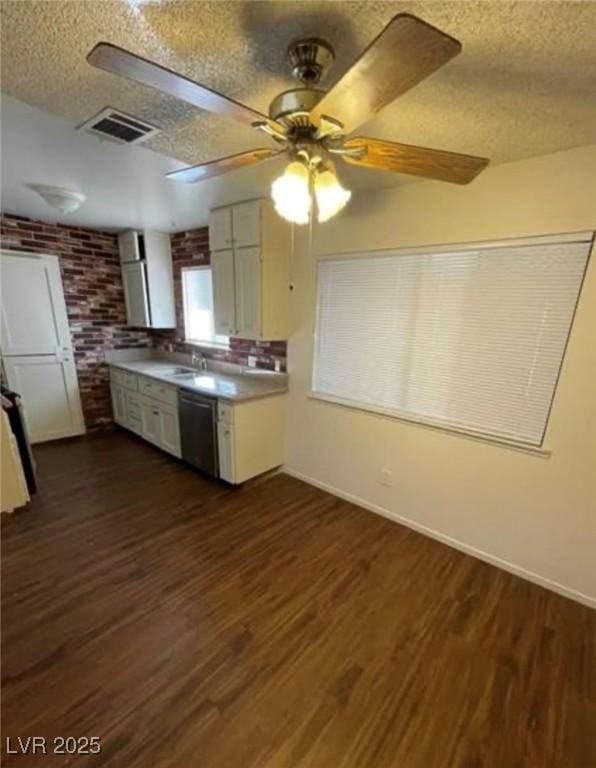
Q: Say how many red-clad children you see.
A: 0